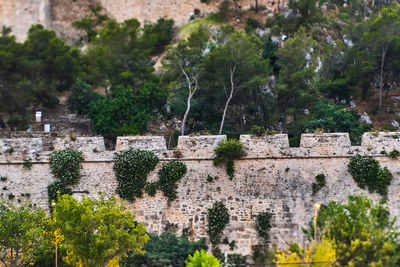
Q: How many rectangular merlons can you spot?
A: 7